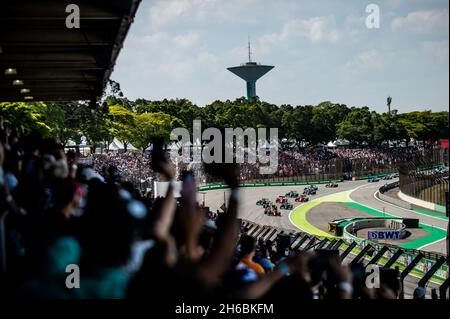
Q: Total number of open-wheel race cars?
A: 13